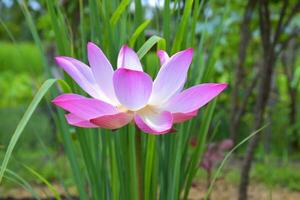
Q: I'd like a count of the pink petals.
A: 12